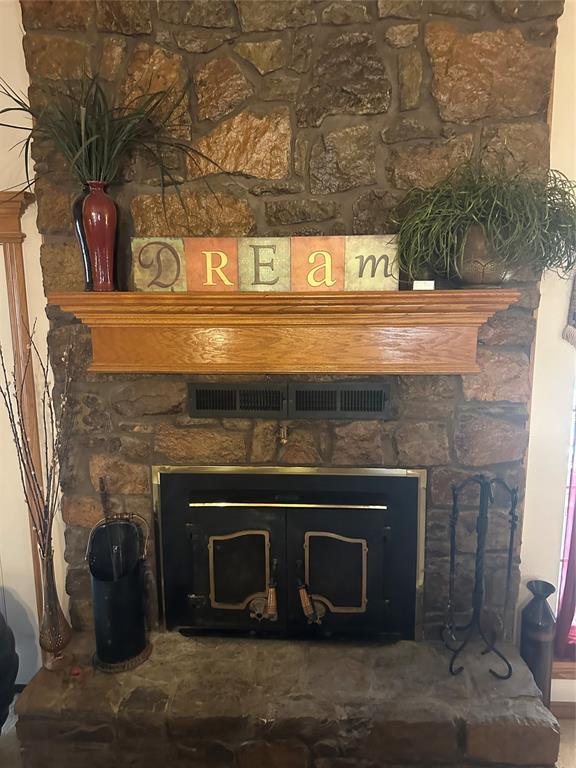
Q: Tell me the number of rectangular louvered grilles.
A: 2